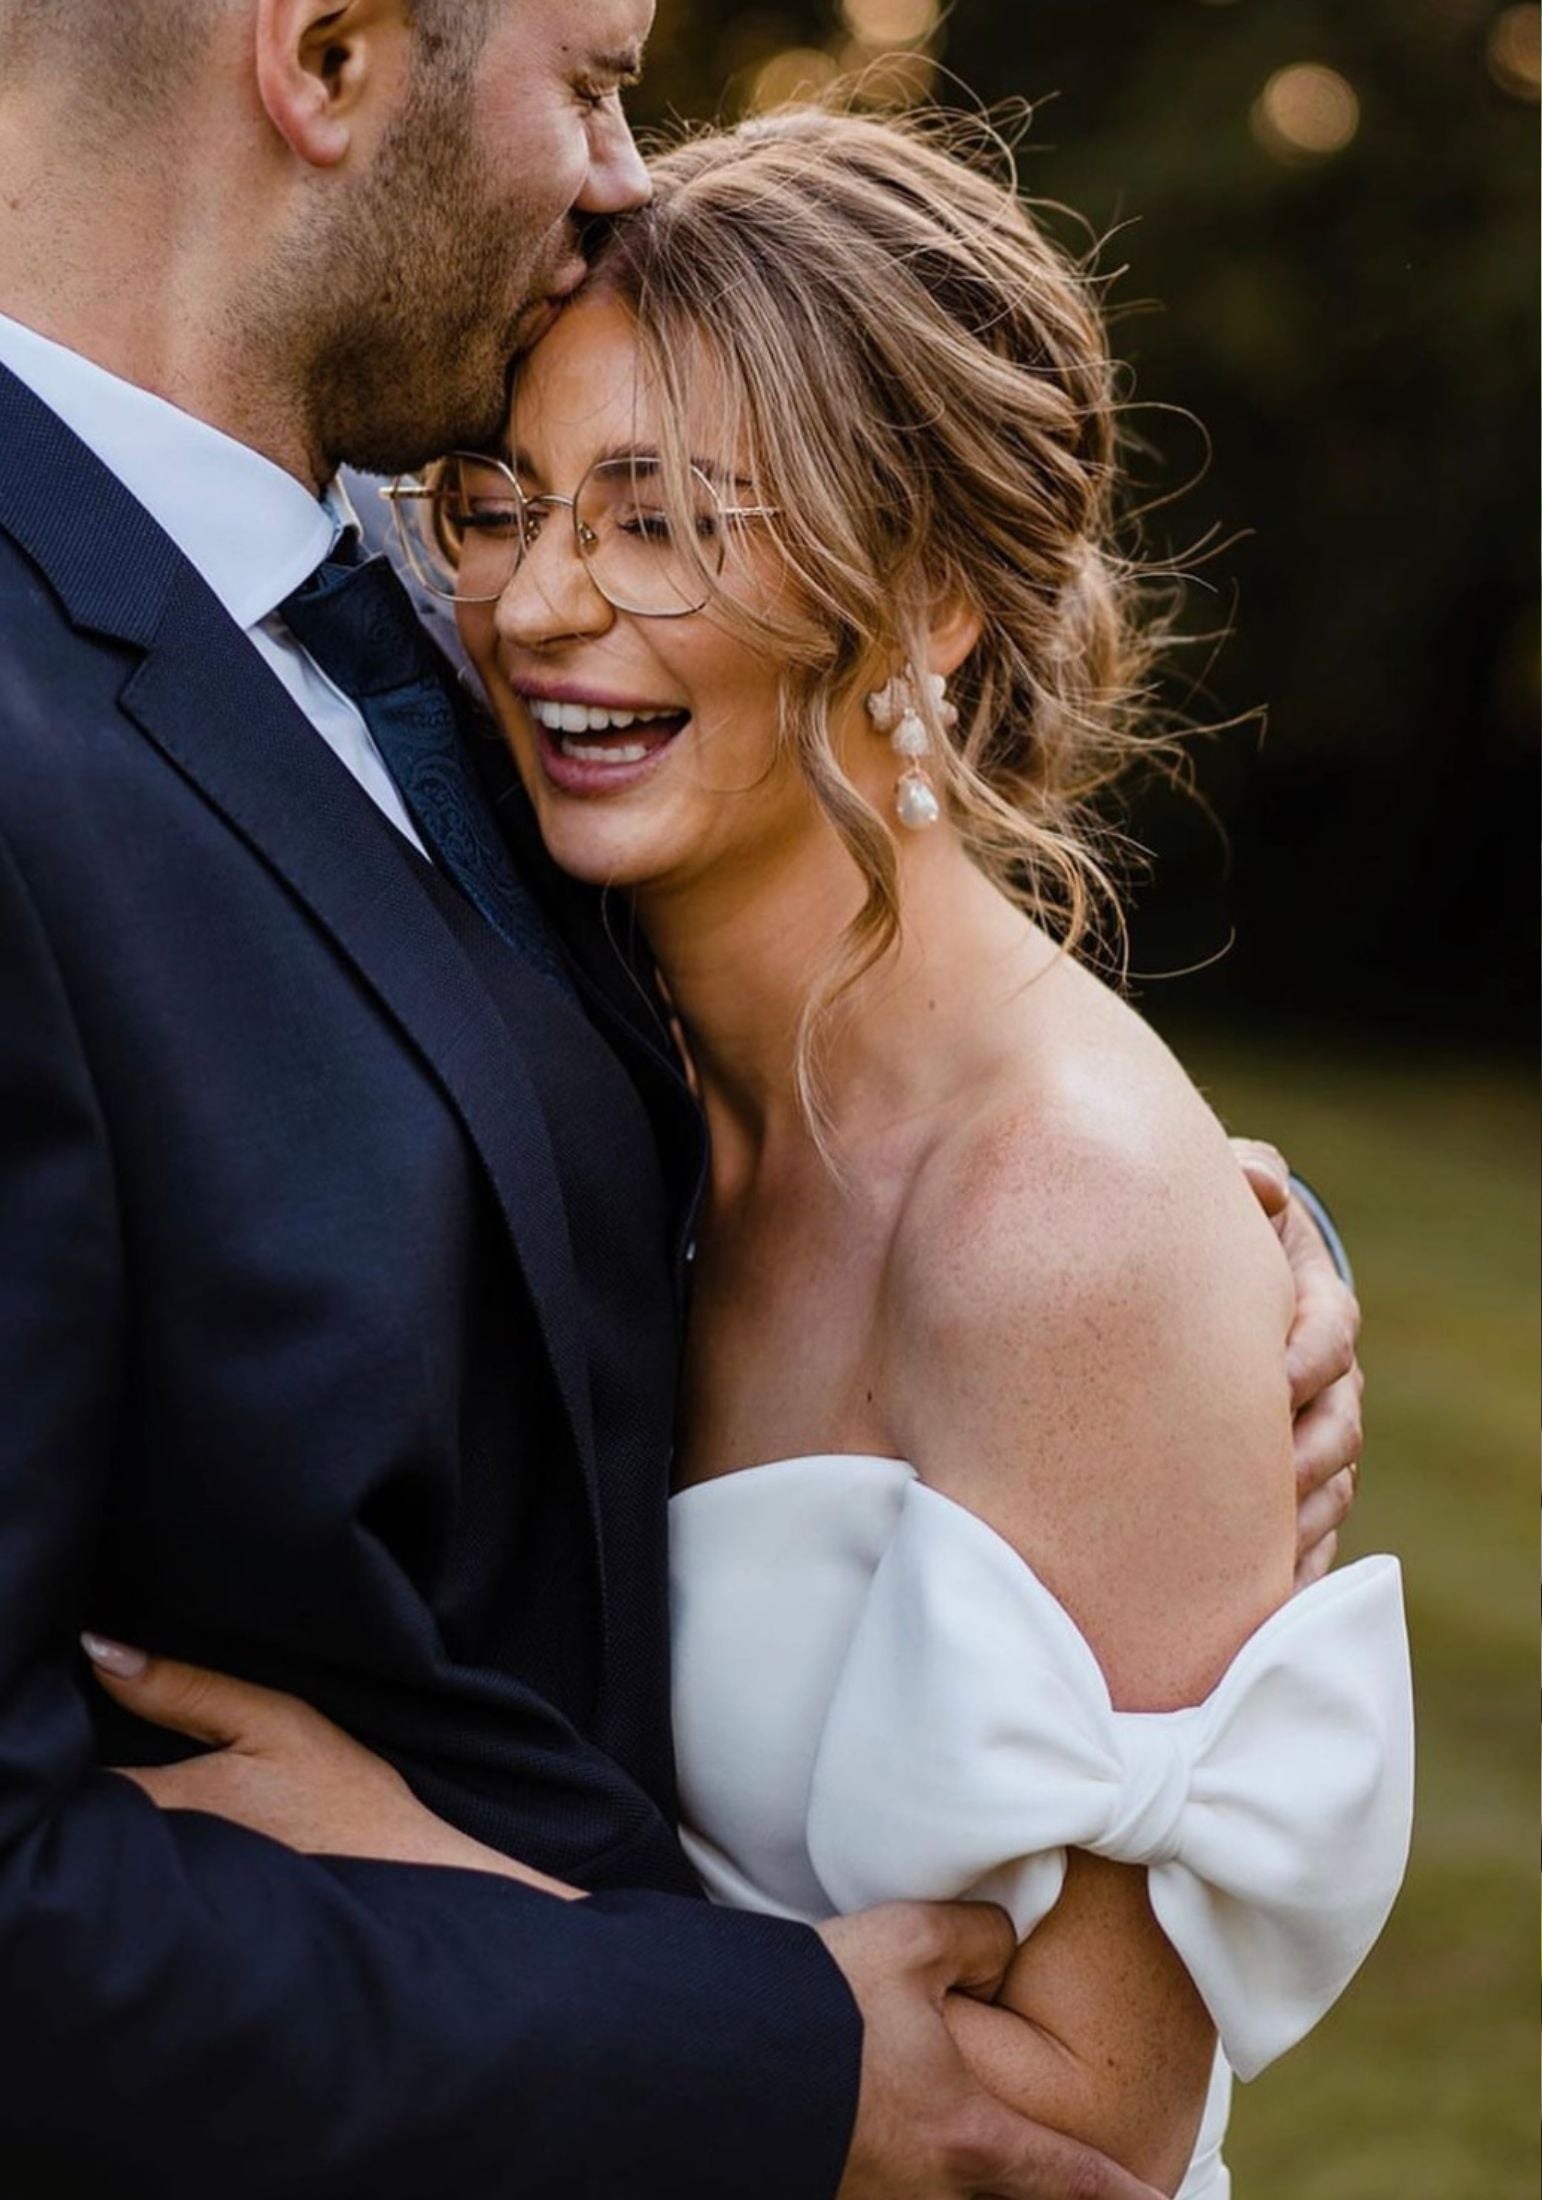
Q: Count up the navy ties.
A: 1